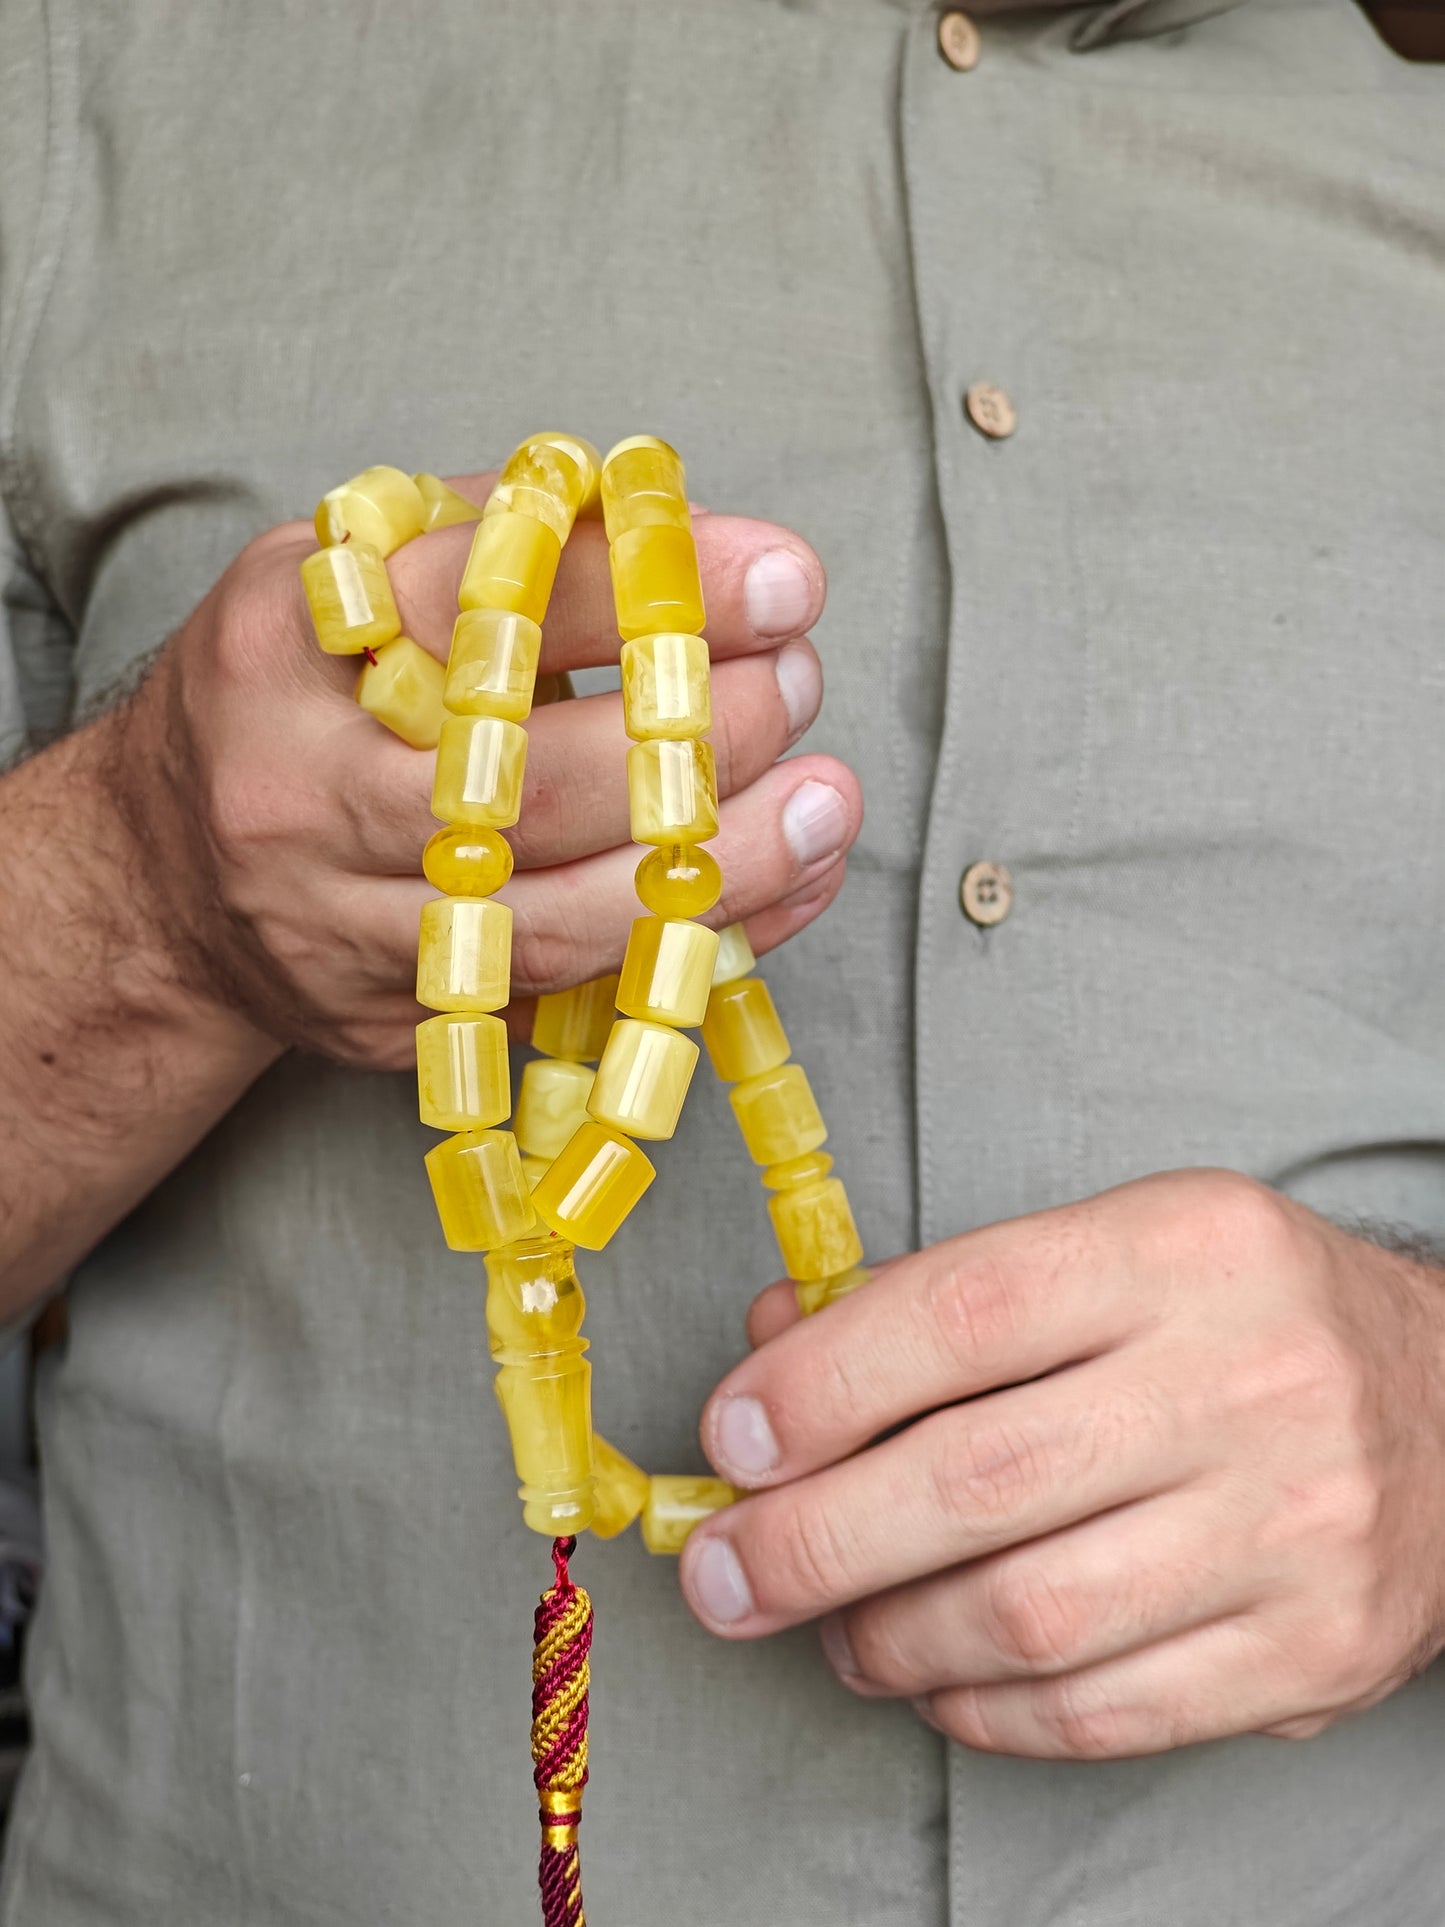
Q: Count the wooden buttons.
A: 3